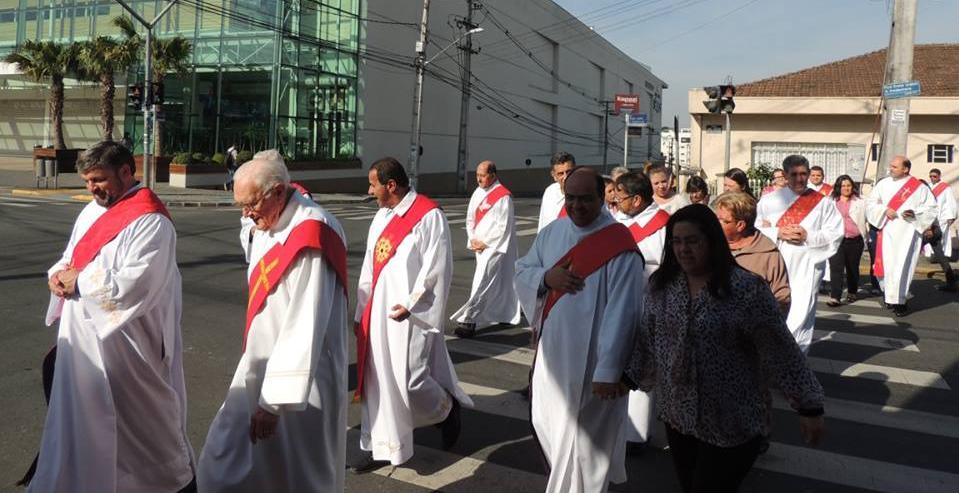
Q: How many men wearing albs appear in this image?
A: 12